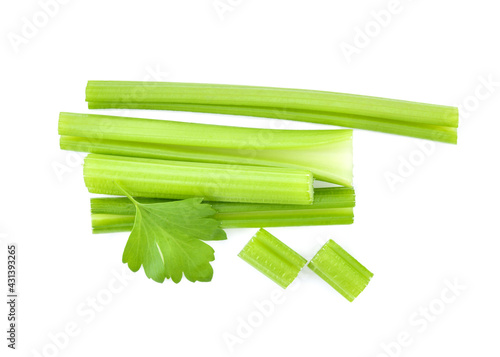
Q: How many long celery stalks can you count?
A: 4